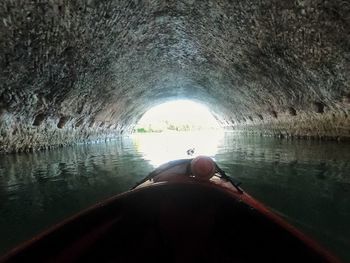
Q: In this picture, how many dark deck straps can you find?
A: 2